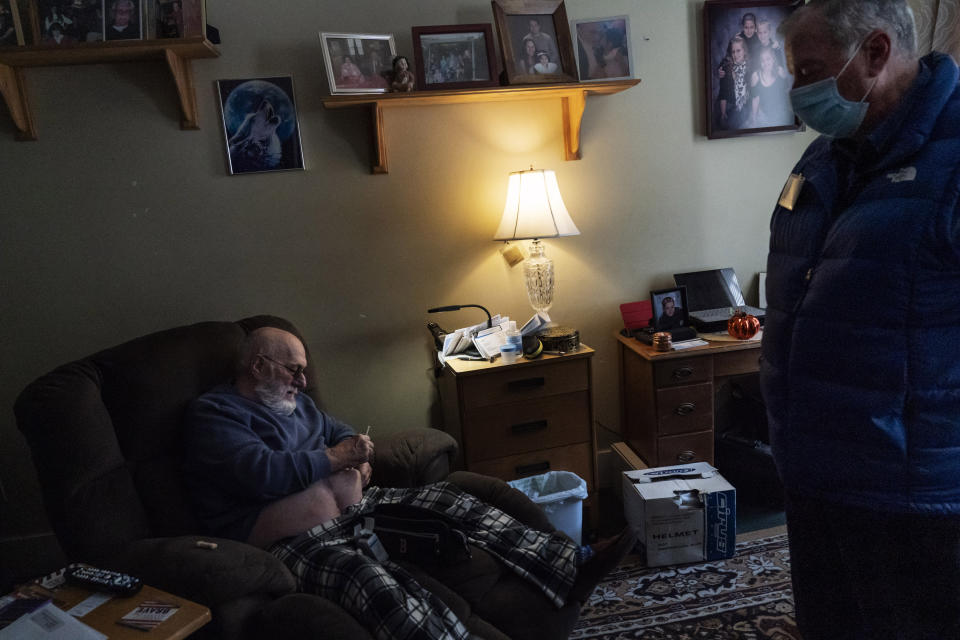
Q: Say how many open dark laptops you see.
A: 1